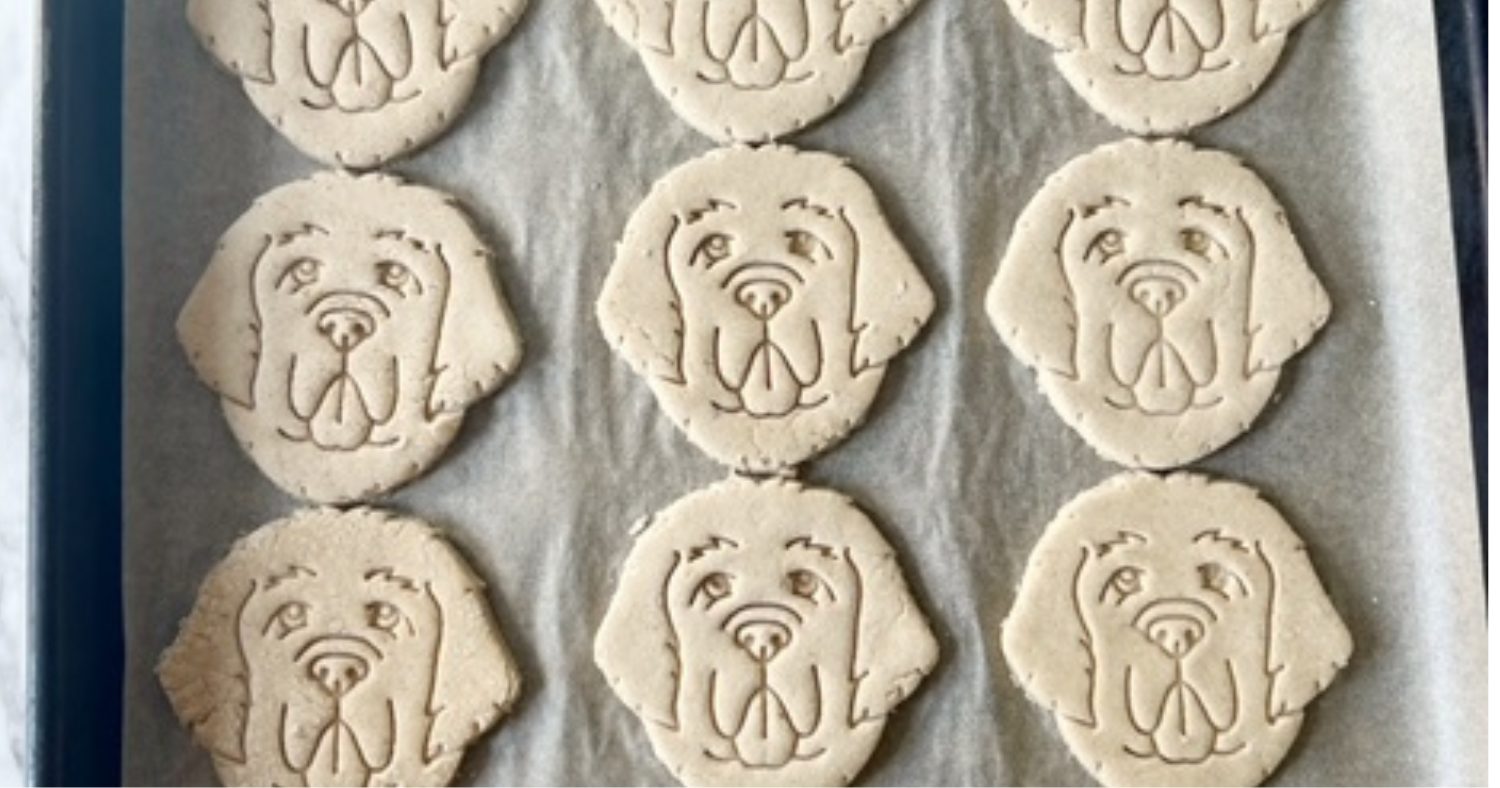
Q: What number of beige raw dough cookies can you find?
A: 9